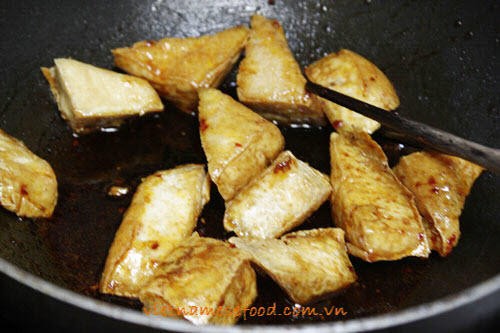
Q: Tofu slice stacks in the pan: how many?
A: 12